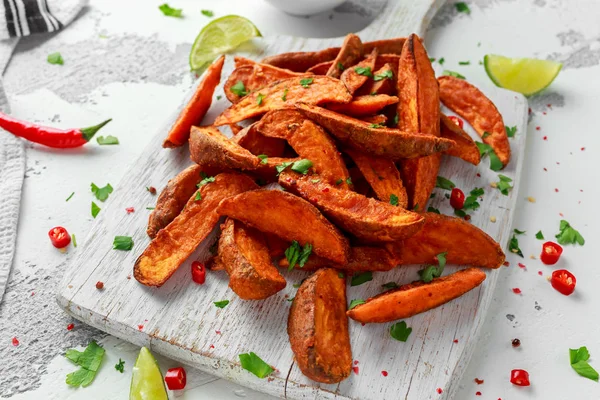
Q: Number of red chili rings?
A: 8